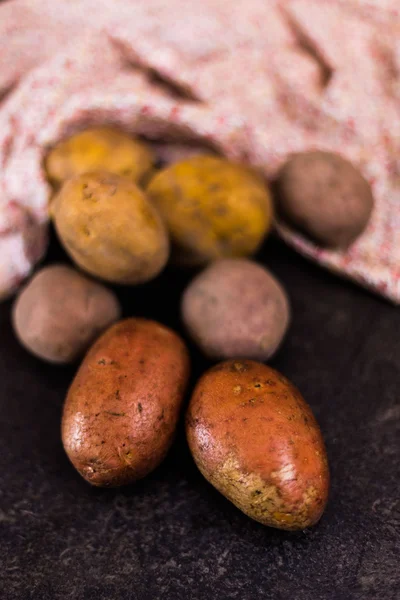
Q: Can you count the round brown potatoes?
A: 3